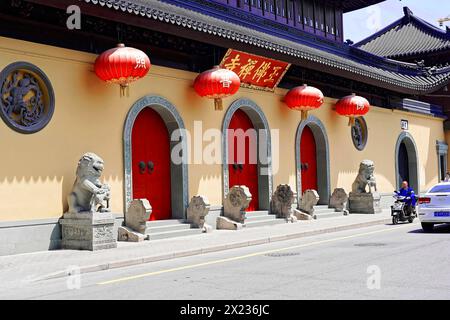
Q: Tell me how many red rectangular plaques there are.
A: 1